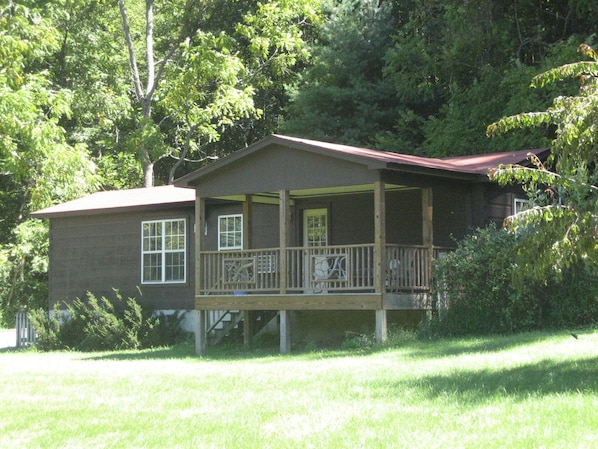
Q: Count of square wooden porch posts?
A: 5